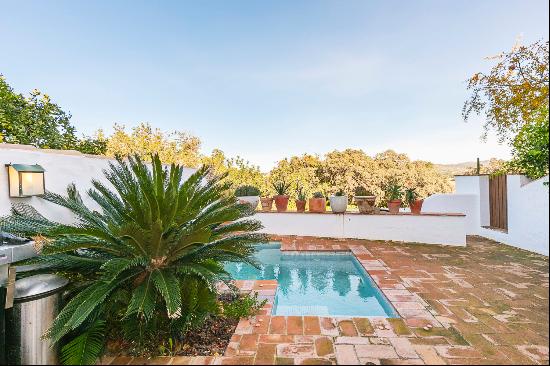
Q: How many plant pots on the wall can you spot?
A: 9